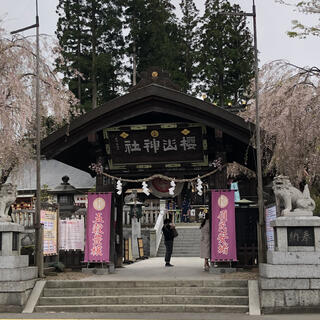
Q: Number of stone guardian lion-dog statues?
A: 2